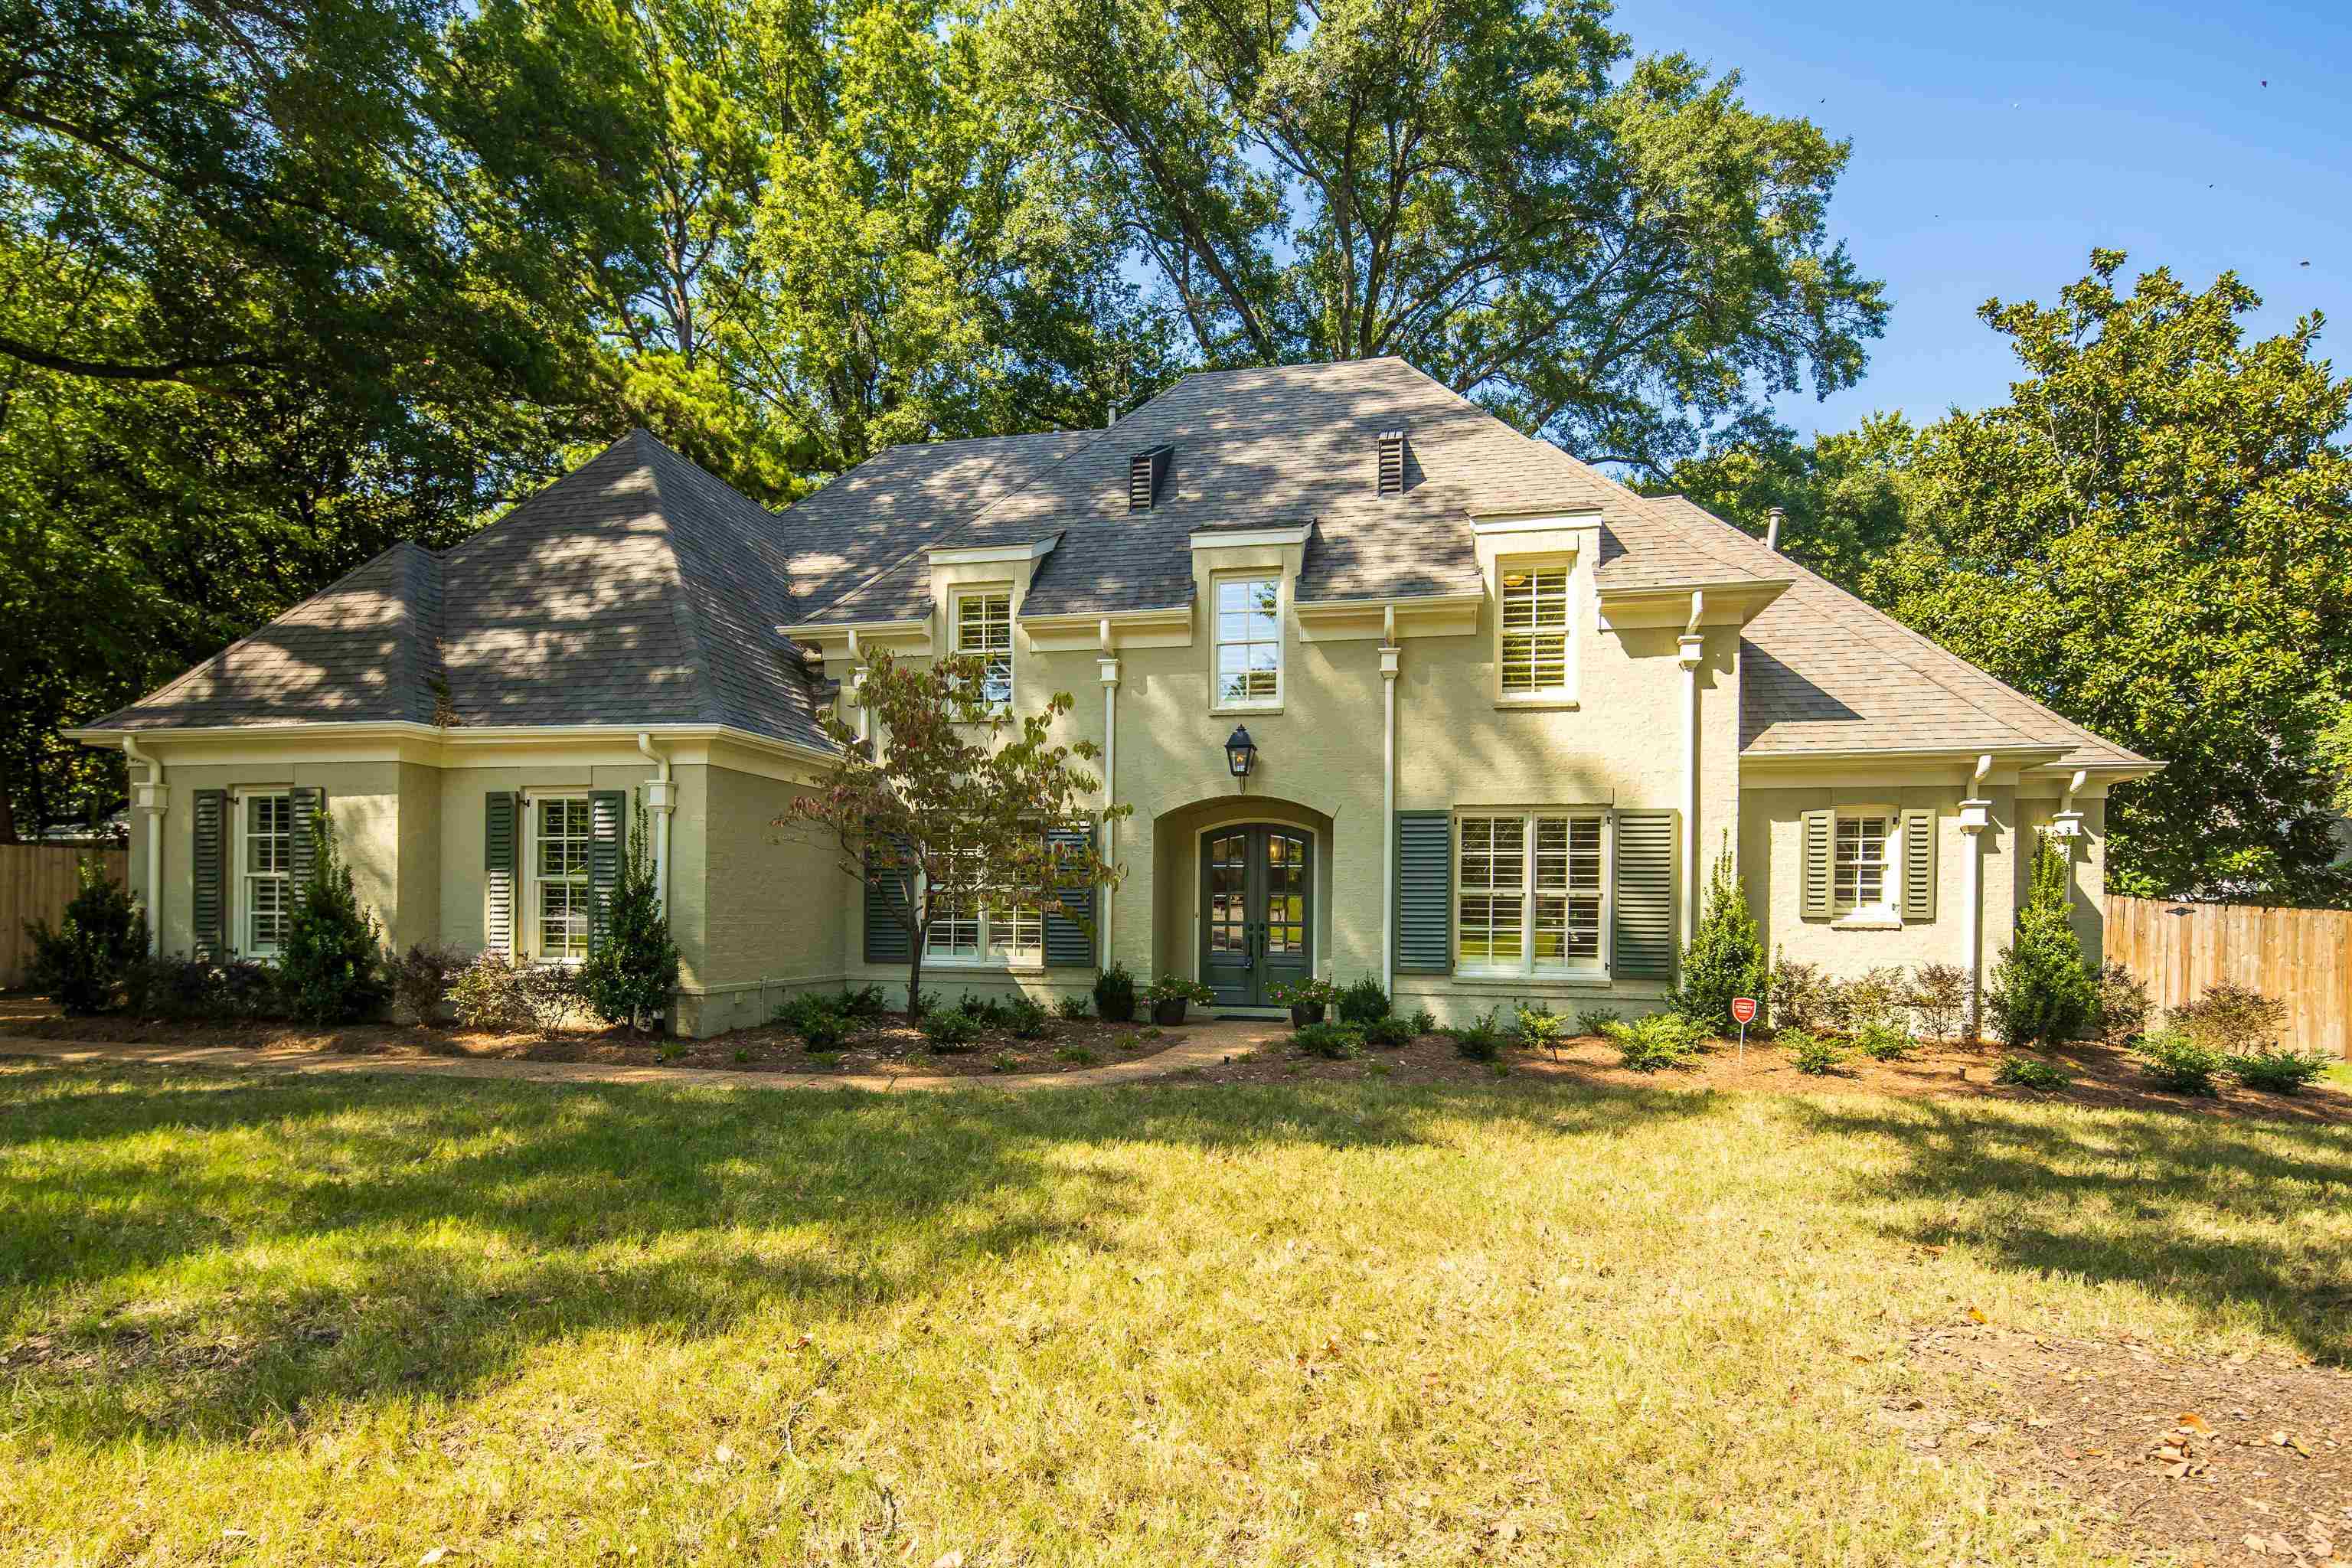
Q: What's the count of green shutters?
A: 10